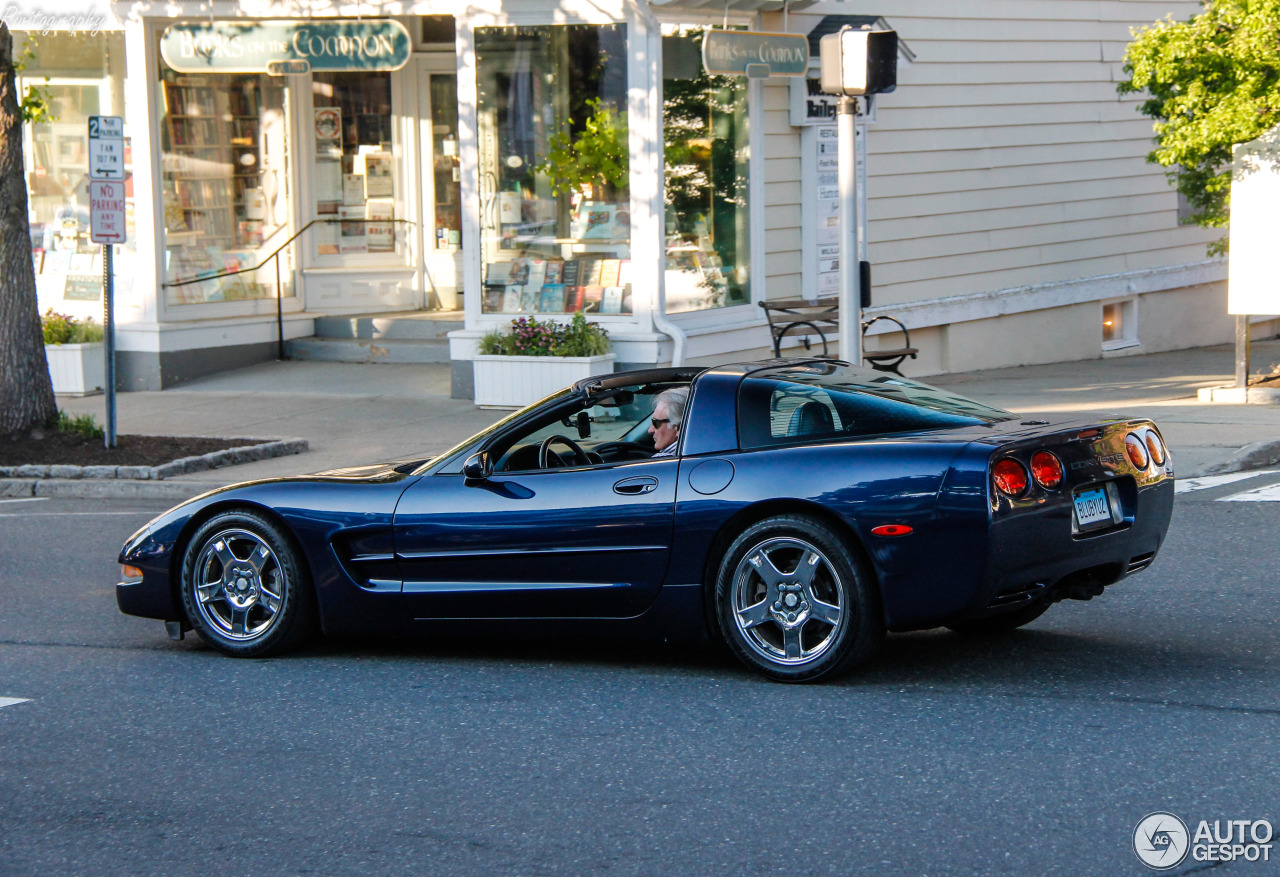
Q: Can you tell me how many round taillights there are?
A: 4